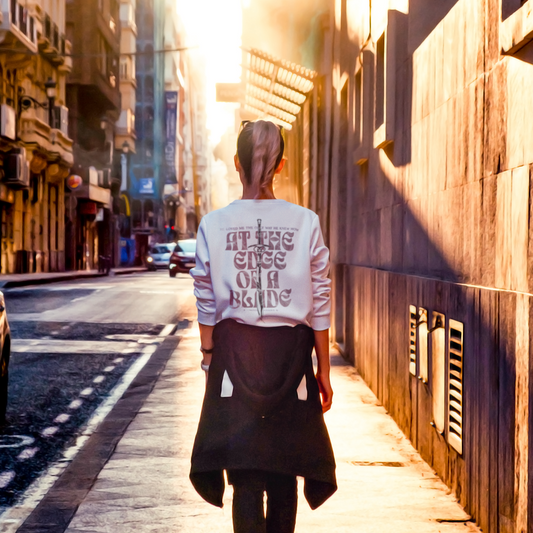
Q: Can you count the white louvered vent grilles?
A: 2